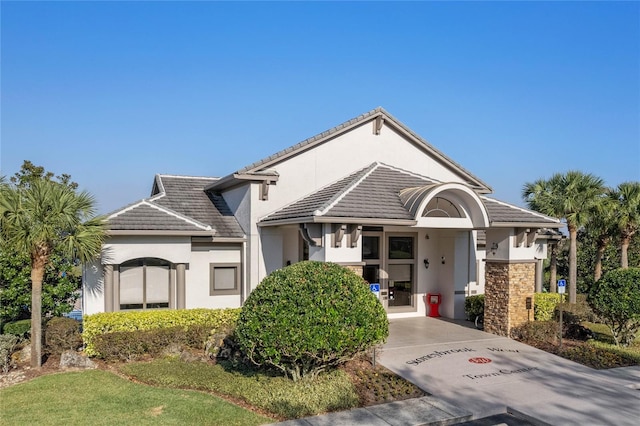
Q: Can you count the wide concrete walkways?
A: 1